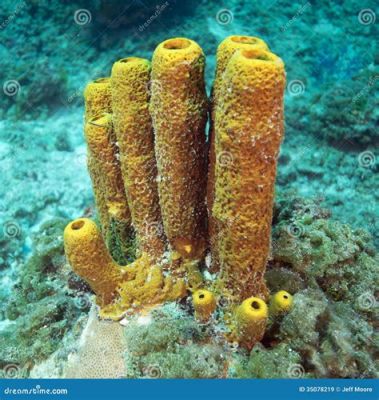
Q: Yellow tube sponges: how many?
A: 10